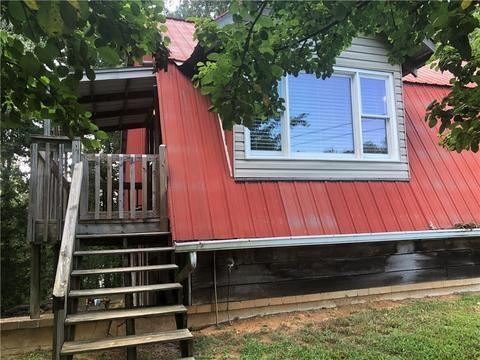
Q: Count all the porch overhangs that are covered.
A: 1